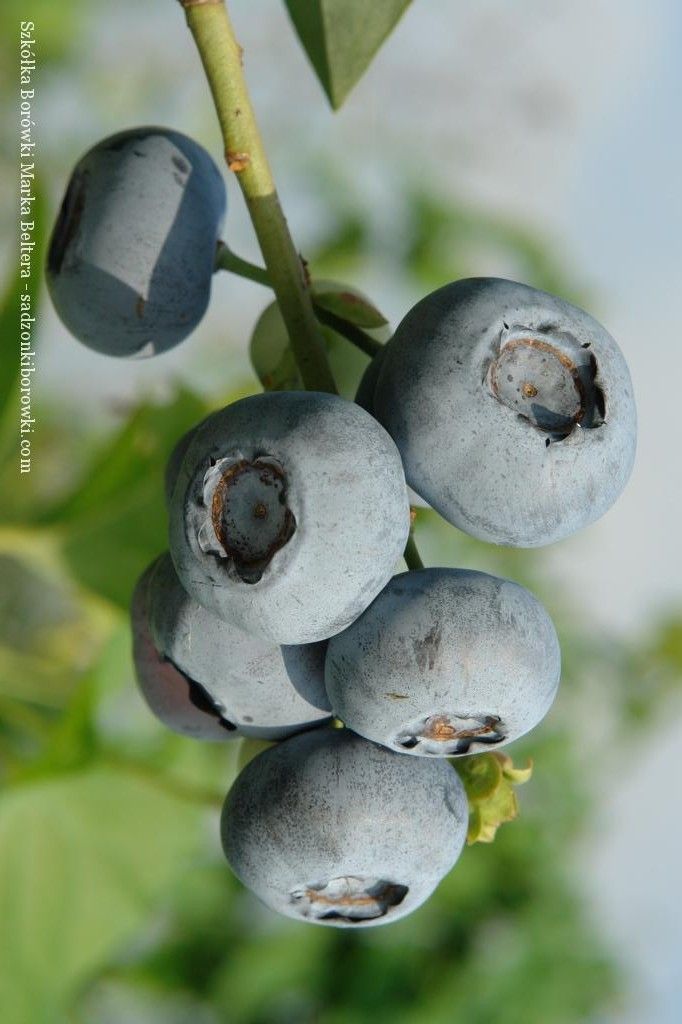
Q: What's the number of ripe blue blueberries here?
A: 6